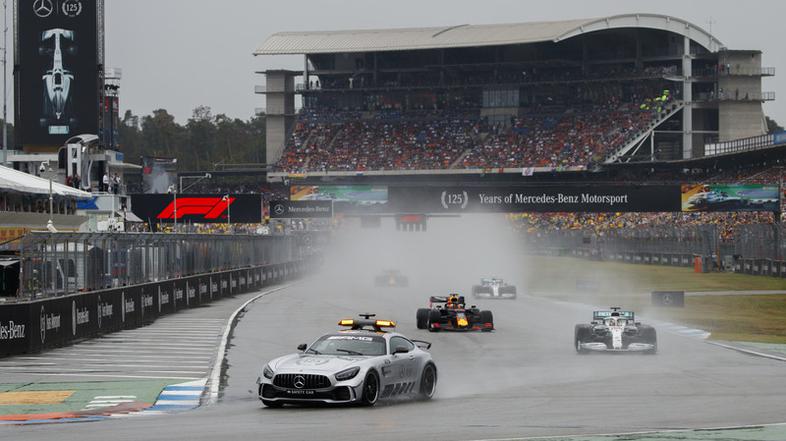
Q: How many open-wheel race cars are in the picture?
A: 4